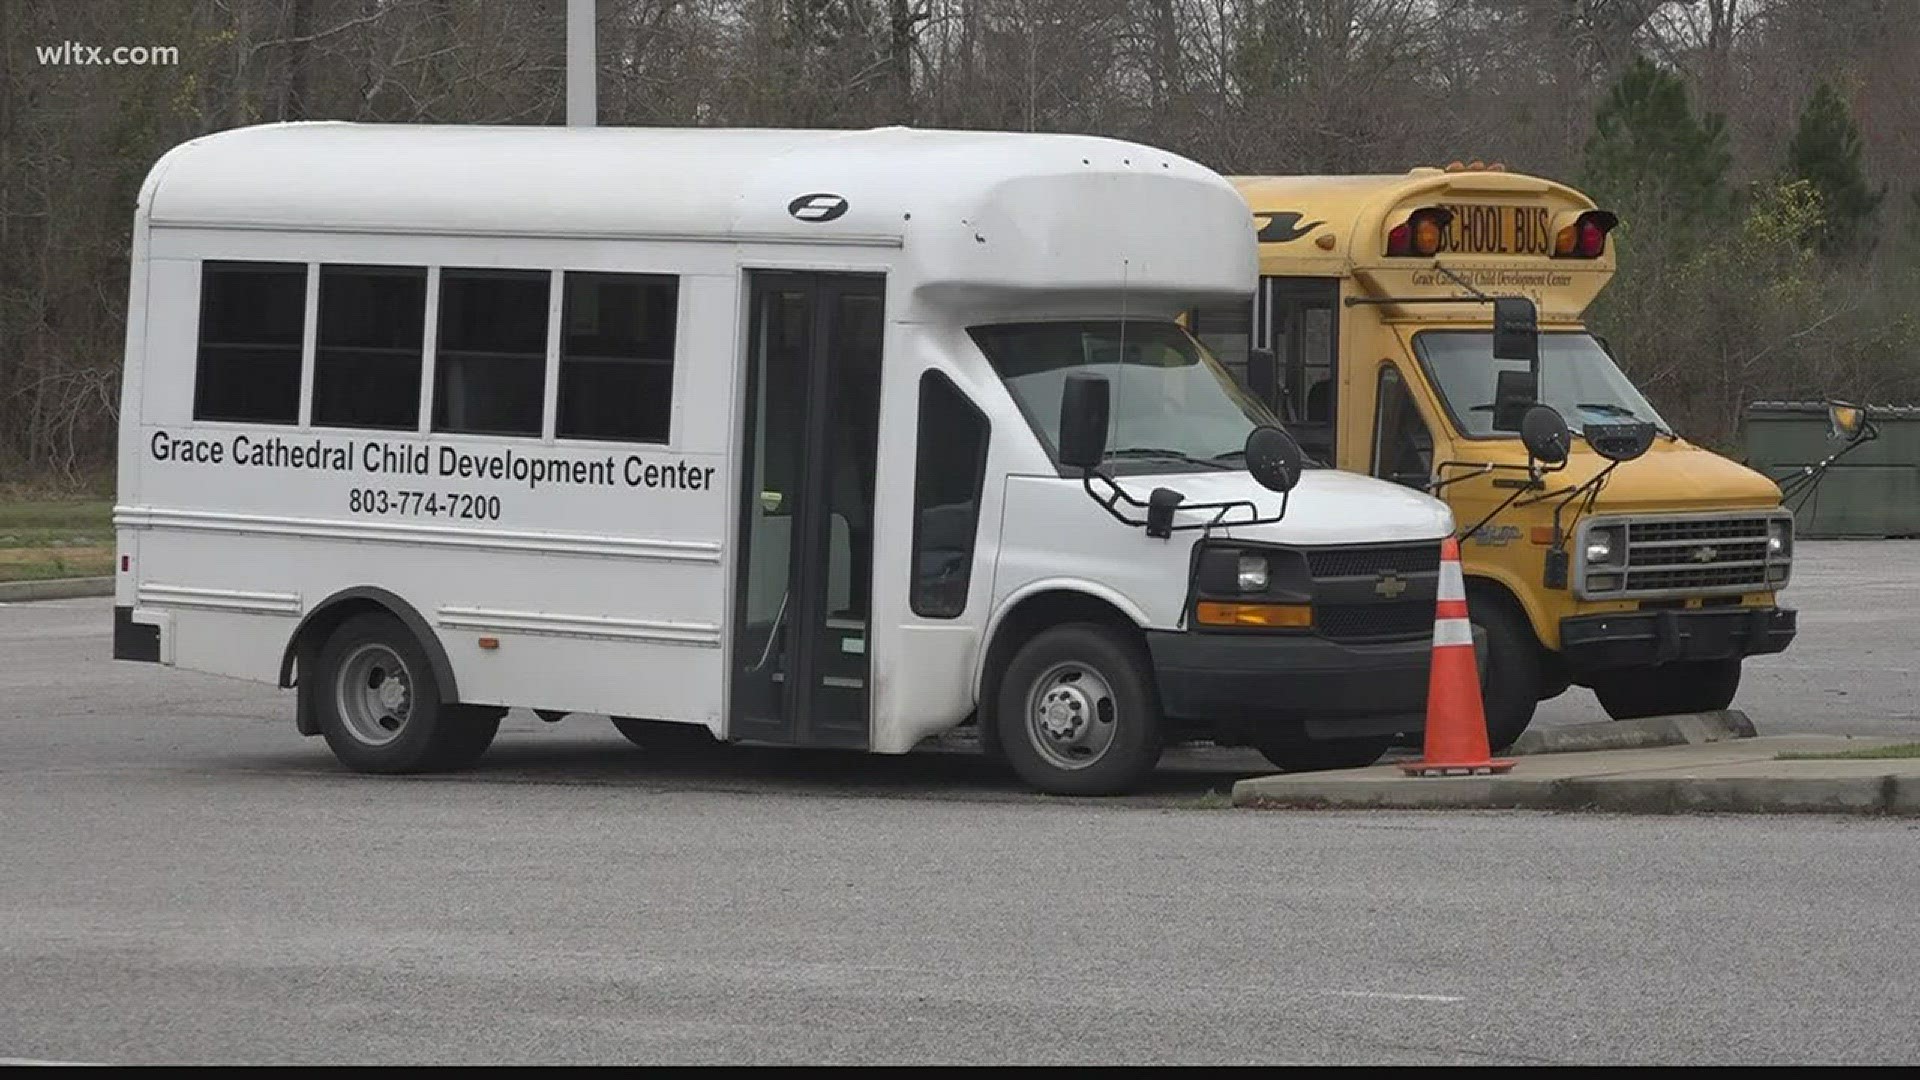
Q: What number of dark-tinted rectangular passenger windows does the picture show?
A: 4